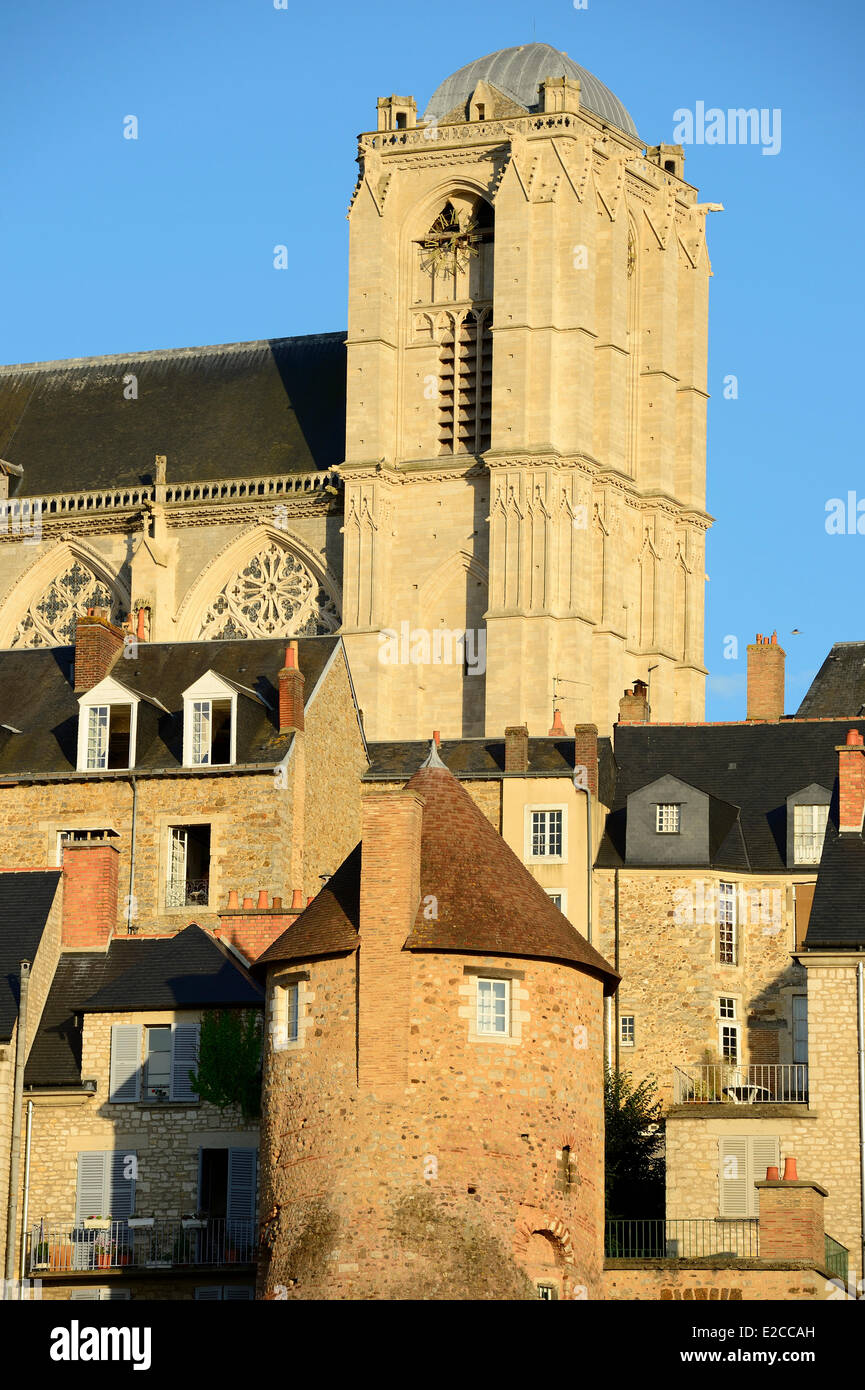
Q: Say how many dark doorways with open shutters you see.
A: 1